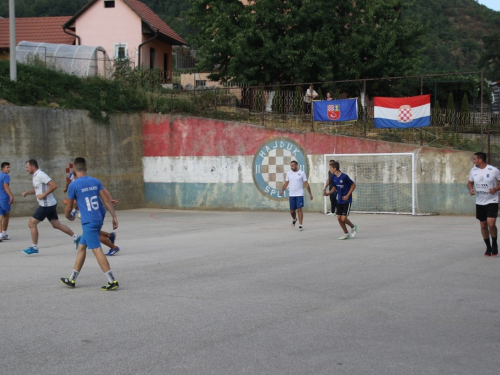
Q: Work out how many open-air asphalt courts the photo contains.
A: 1